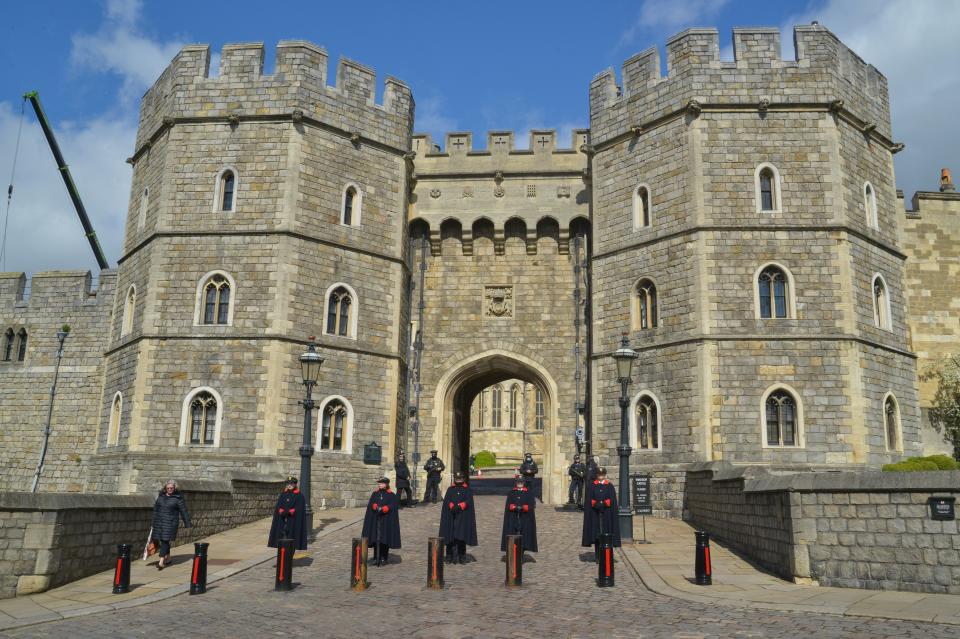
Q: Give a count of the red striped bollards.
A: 8